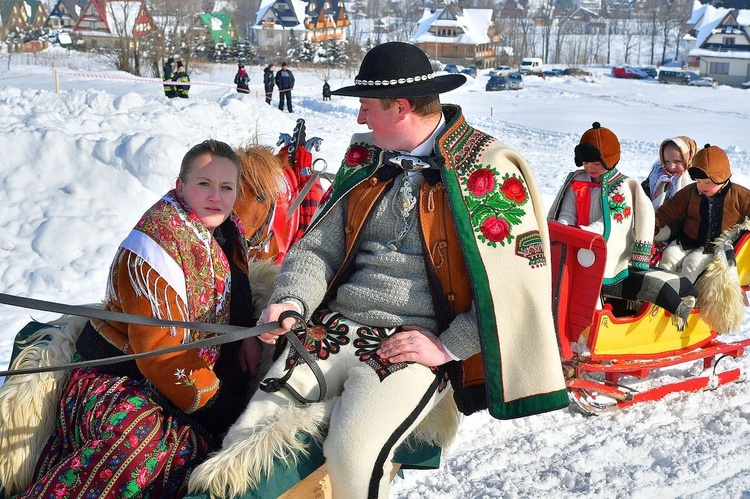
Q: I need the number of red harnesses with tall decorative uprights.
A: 1